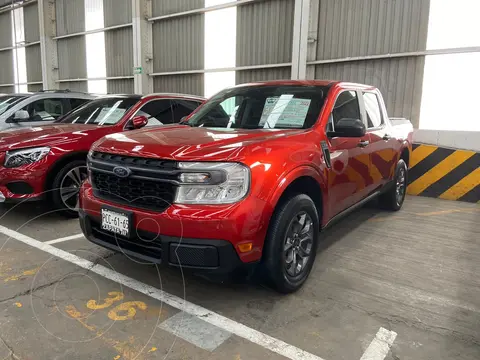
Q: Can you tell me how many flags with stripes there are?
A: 0